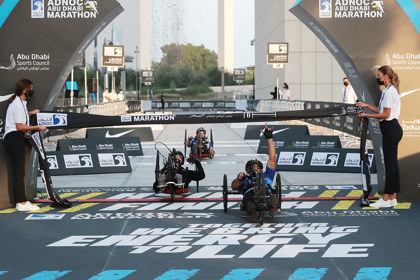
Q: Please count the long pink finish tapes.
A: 0